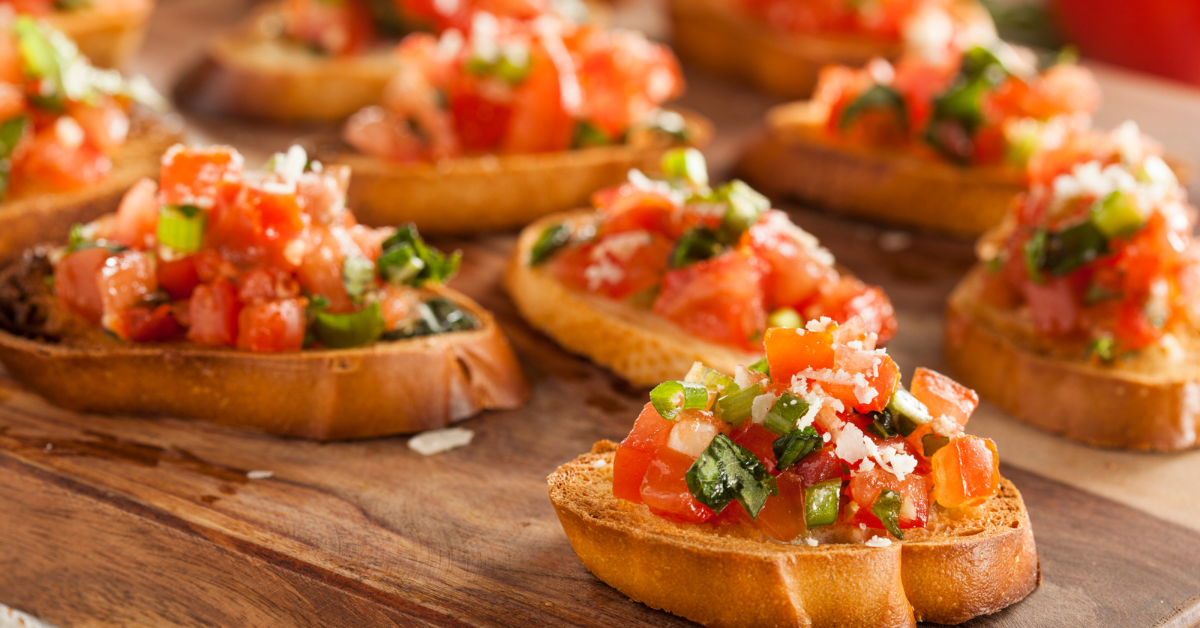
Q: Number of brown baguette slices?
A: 10